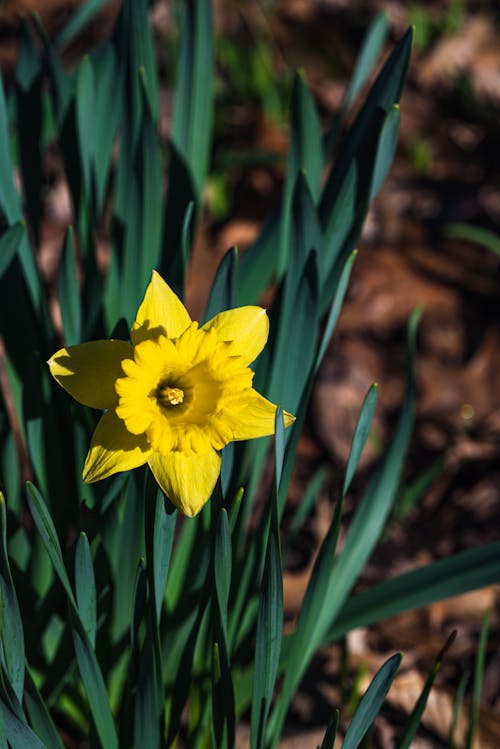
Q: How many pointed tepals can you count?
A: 6